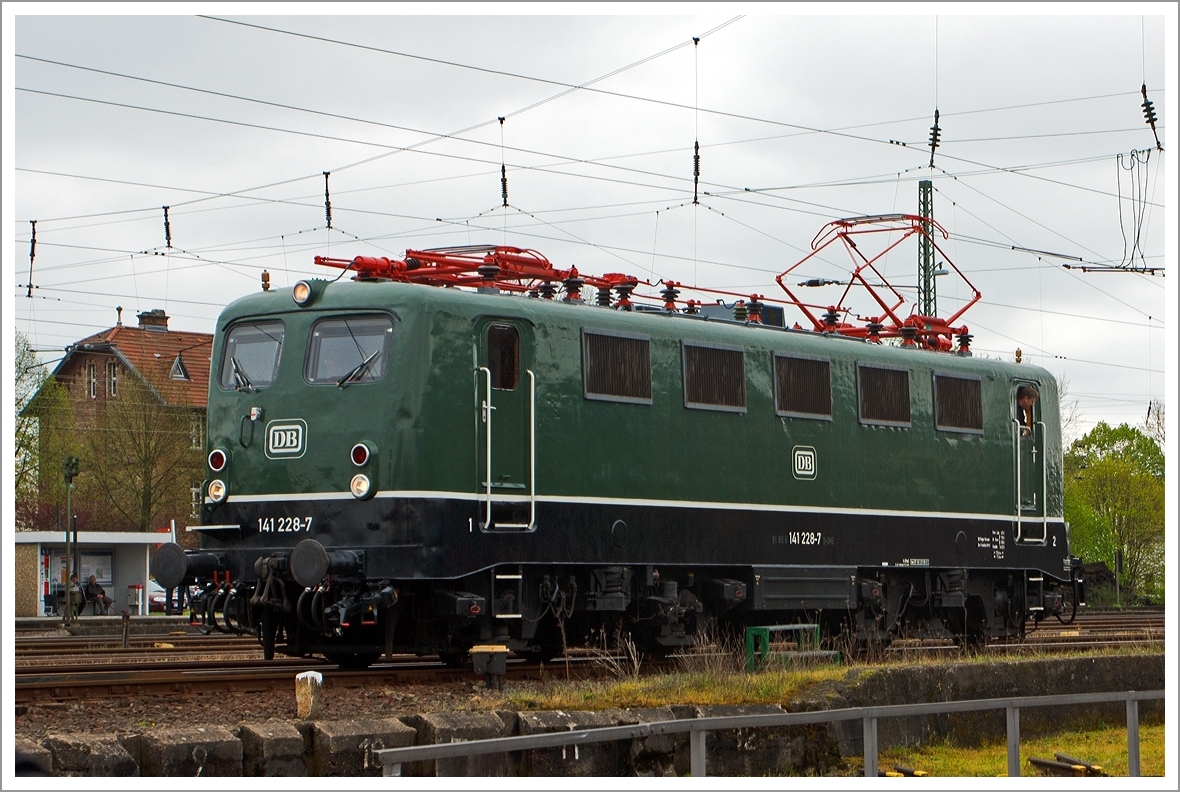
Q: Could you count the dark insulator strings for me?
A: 7